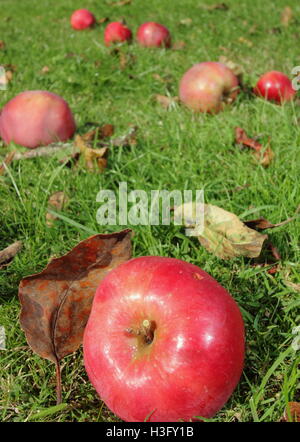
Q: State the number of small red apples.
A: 4